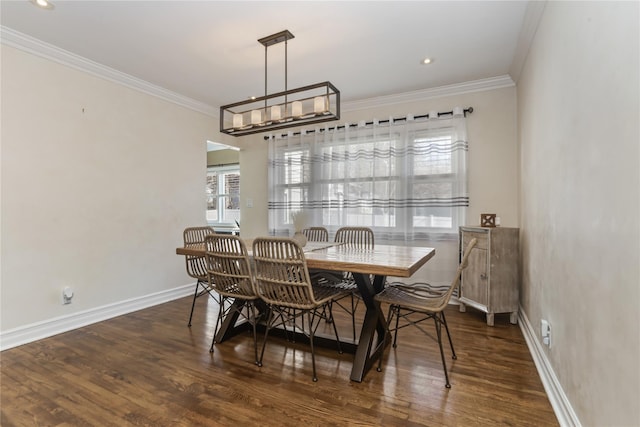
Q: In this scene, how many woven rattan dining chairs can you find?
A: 6